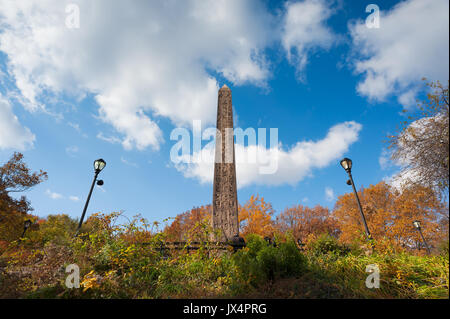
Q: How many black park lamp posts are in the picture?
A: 4